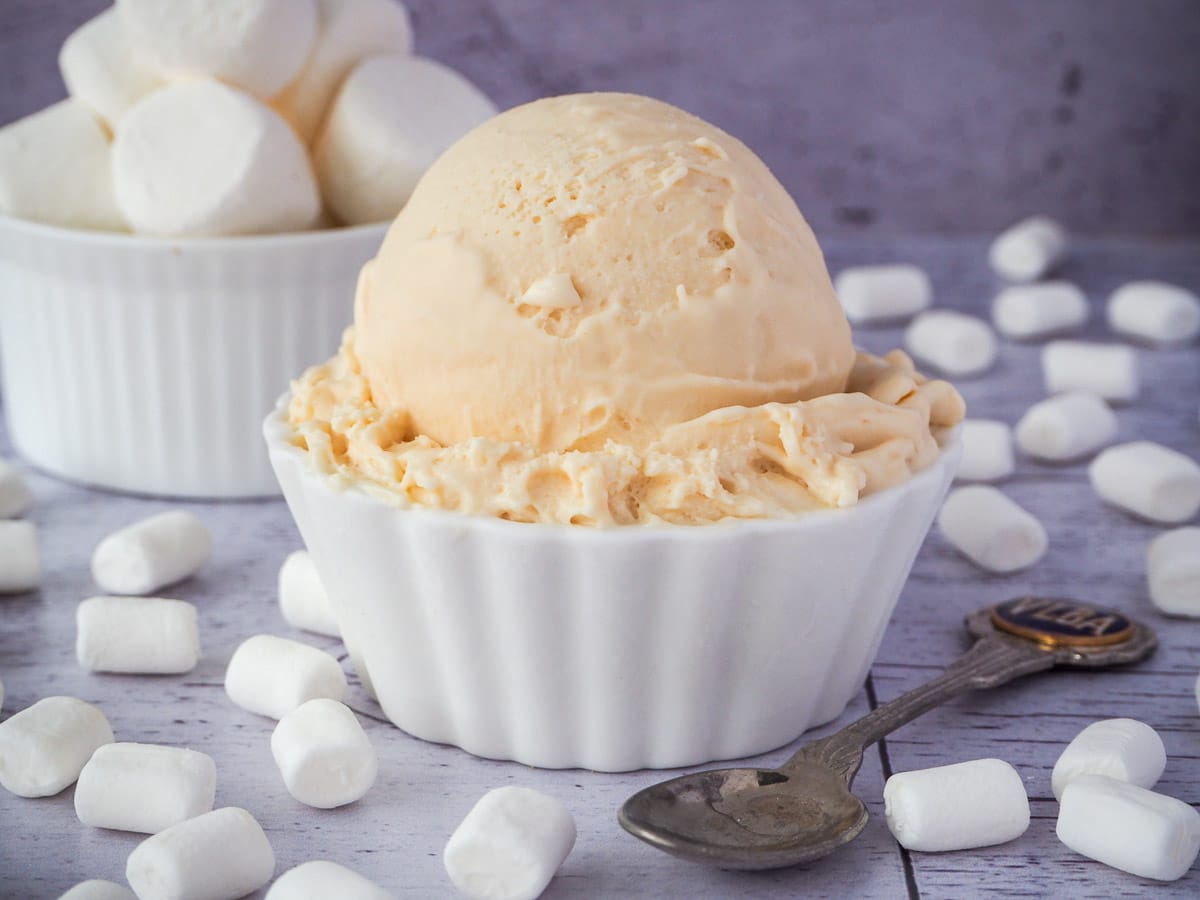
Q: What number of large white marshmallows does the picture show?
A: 6